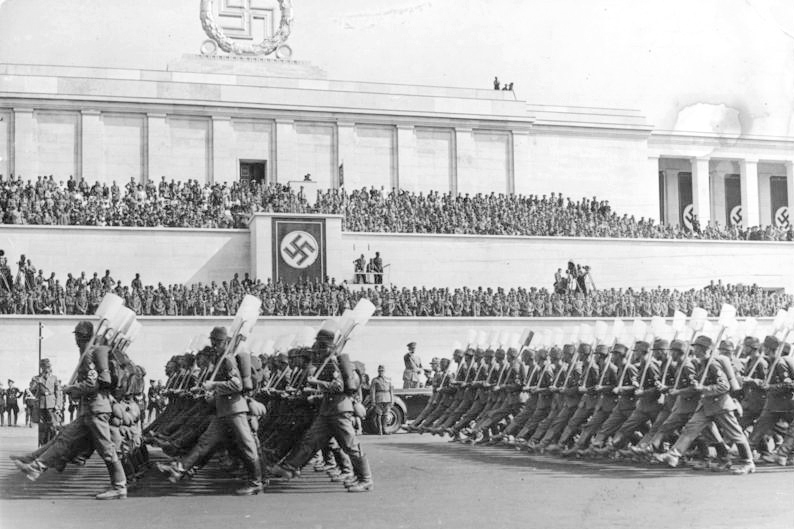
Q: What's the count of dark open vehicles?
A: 1